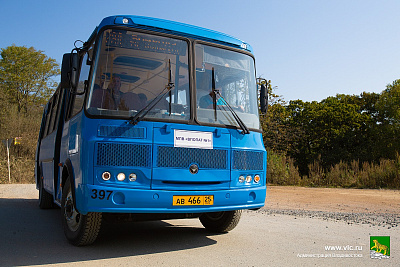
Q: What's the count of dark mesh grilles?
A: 3